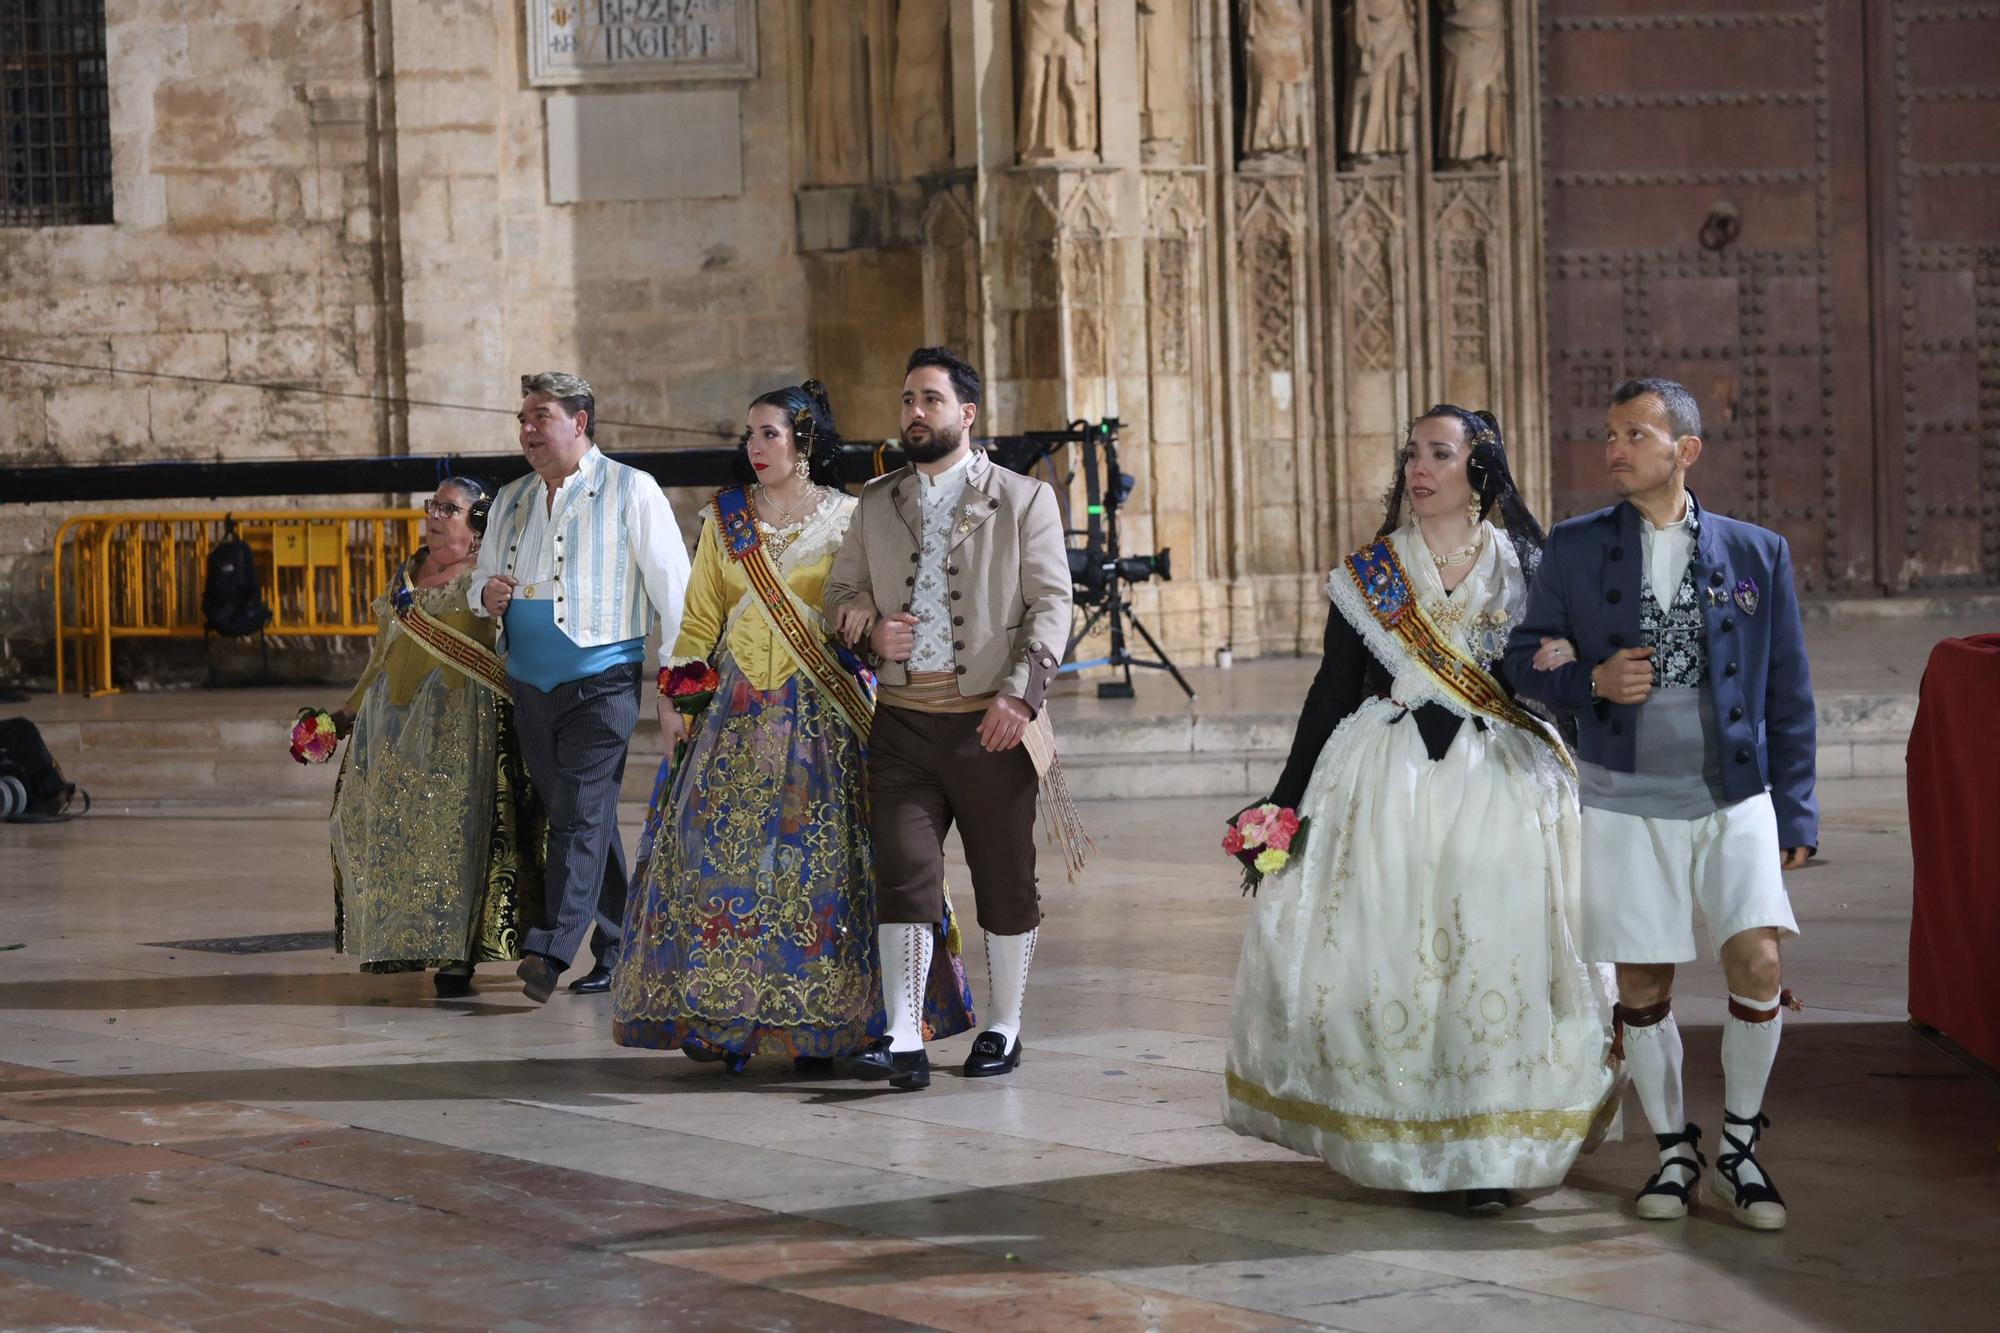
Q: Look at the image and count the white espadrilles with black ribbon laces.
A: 2